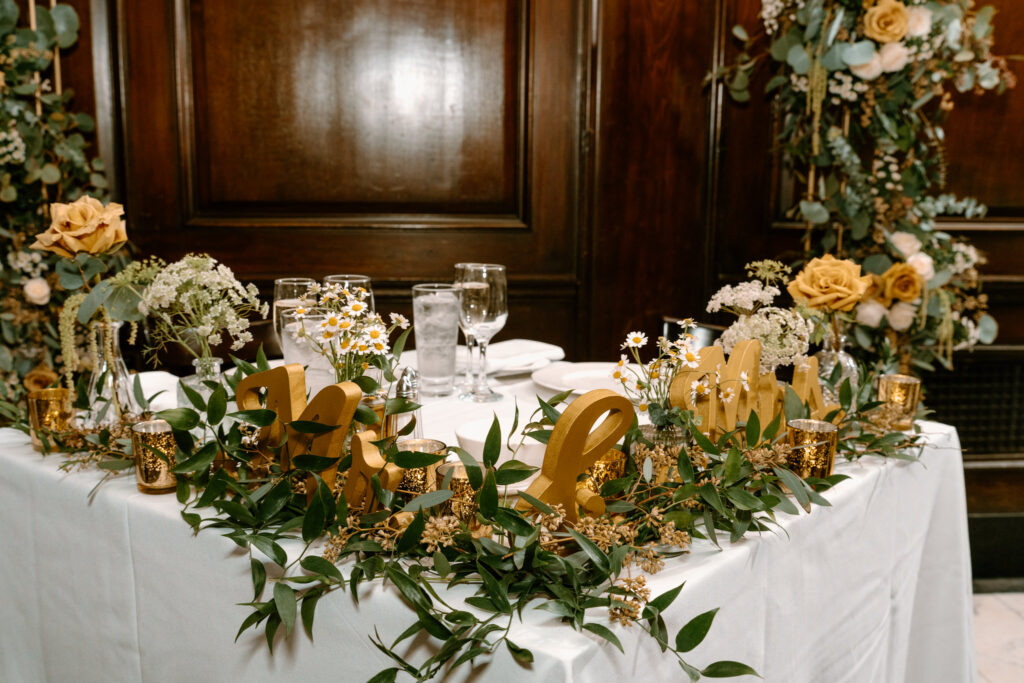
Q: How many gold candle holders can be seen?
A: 7